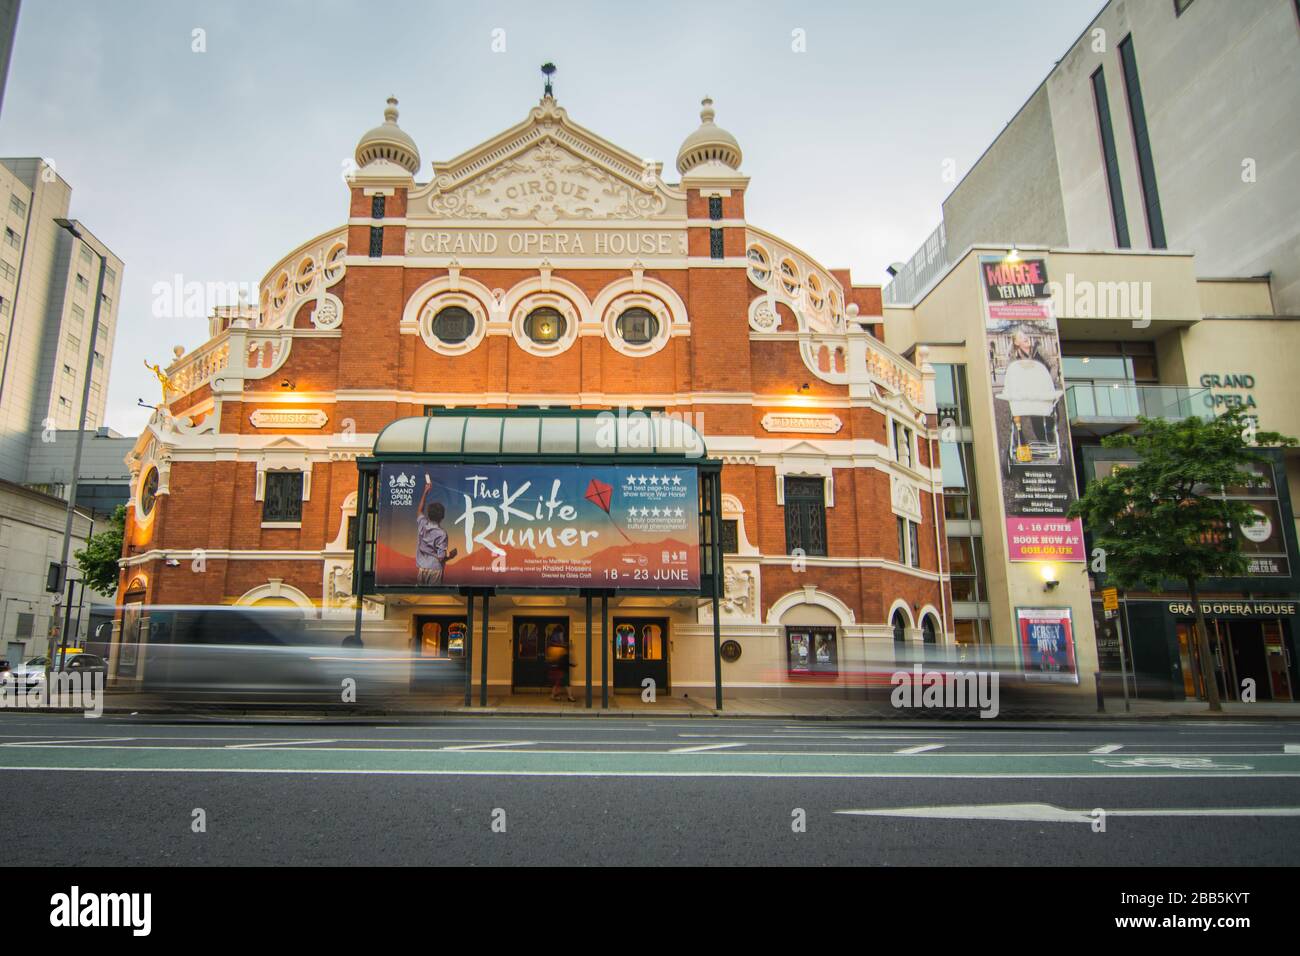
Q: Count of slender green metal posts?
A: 6